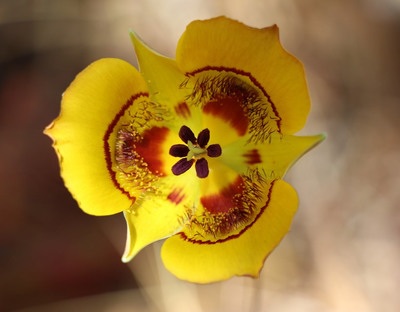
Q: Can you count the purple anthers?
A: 6